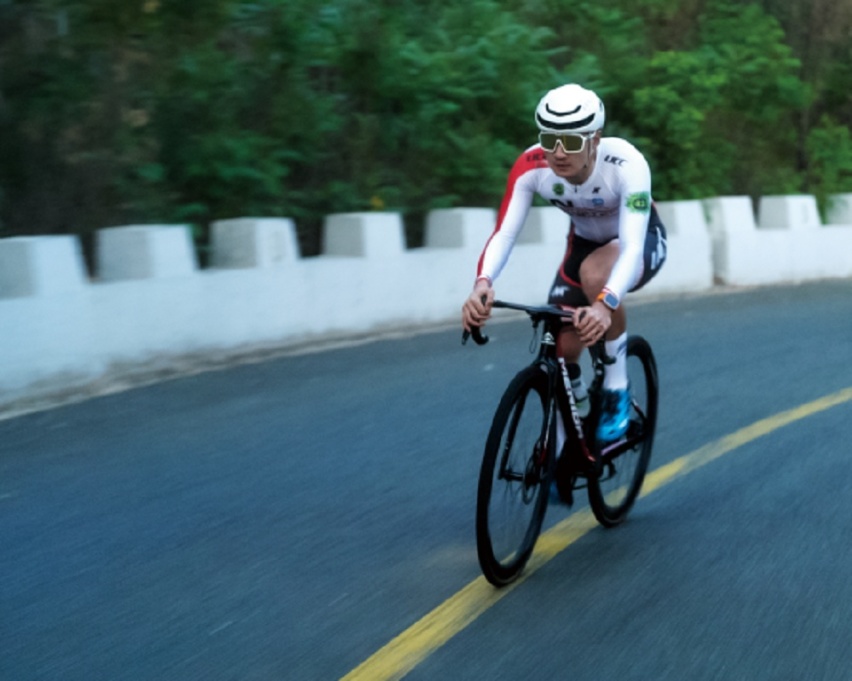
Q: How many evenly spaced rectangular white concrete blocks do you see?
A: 10